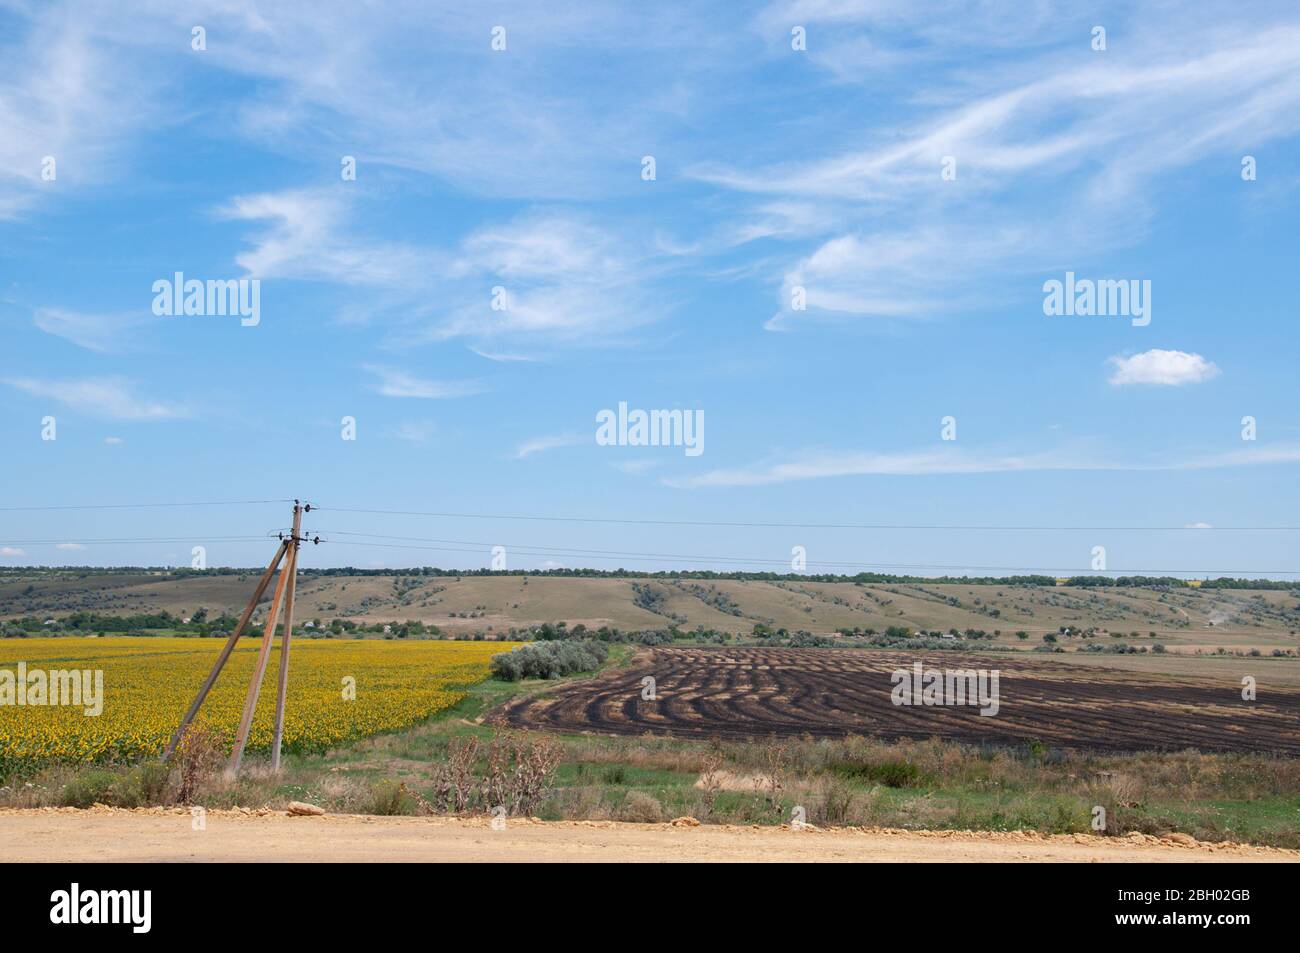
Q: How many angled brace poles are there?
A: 2